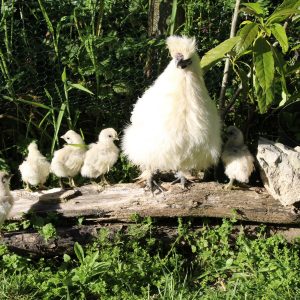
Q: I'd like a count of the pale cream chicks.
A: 5